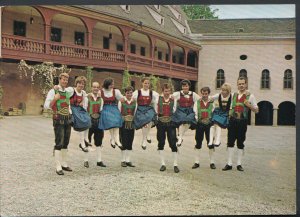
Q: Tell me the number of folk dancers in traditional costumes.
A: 11